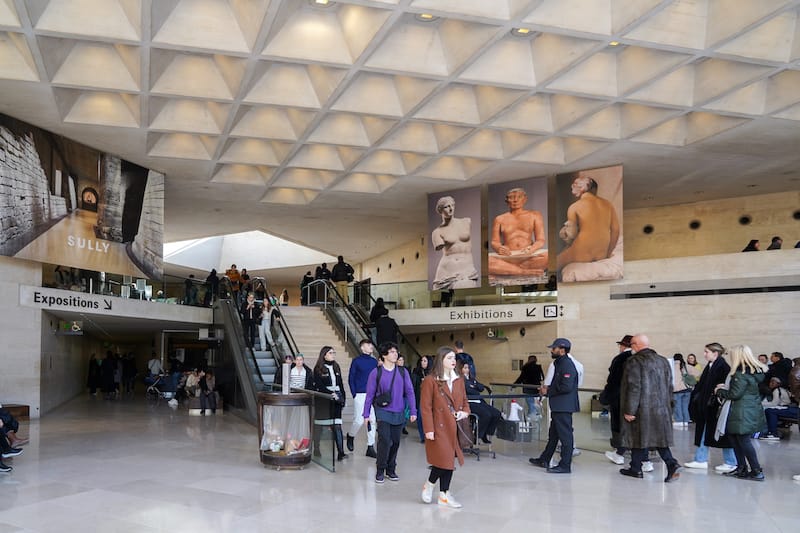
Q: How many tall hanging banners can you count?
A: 3